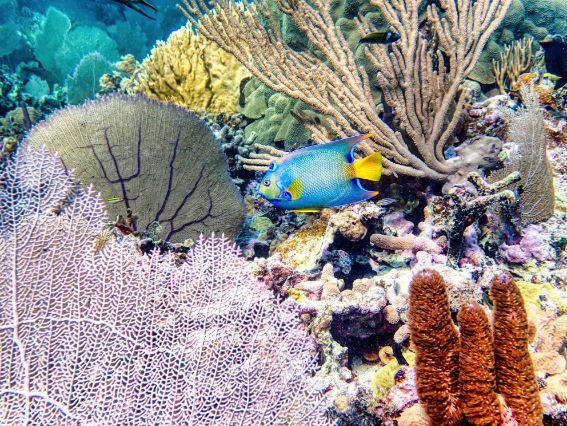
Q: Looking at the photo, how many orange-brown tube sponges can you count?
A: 3